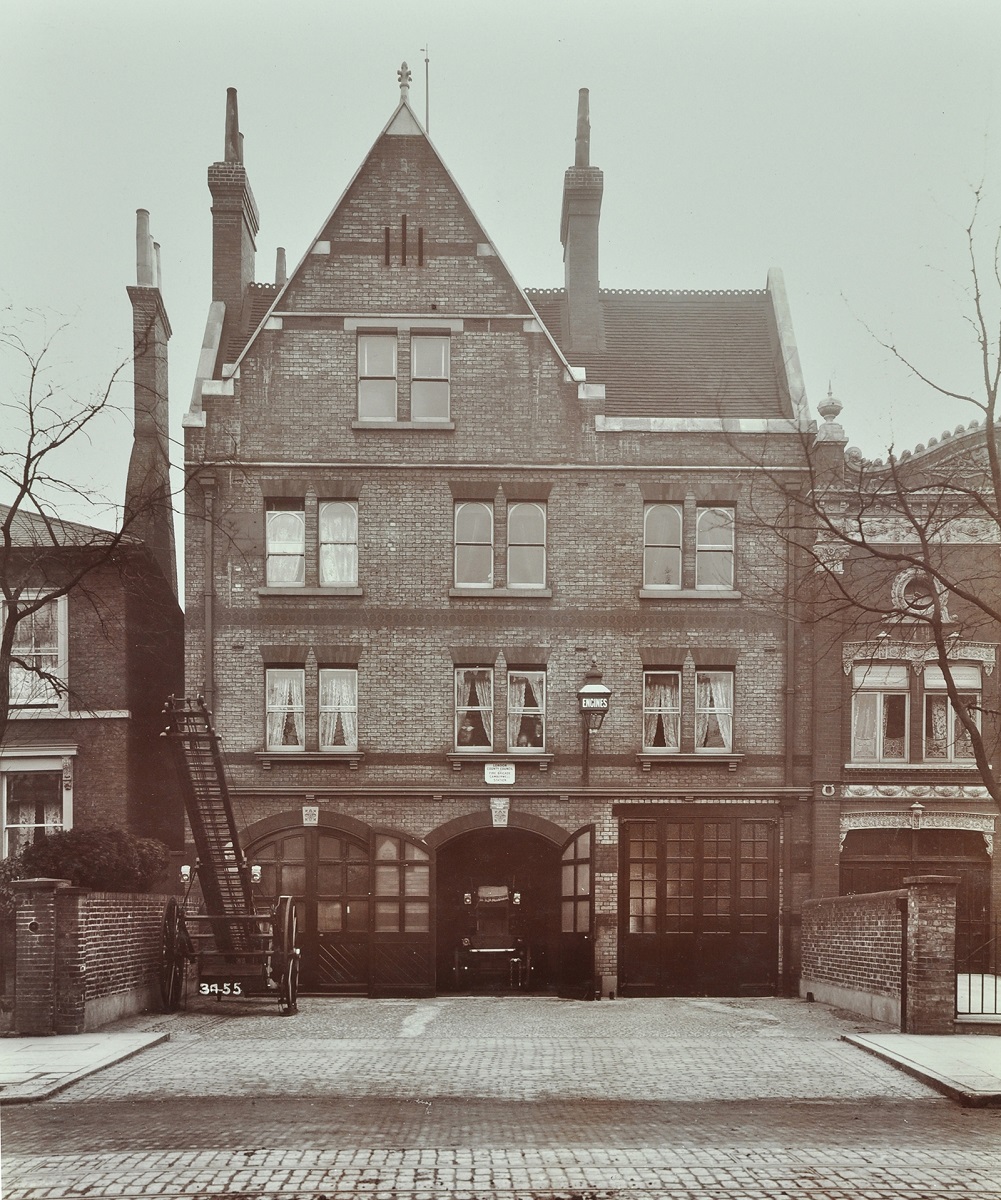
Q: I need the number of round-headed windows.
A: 6